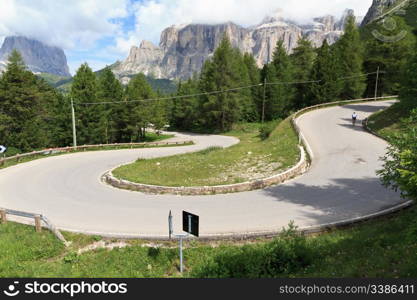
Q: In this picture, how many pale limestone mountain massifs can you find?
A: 2